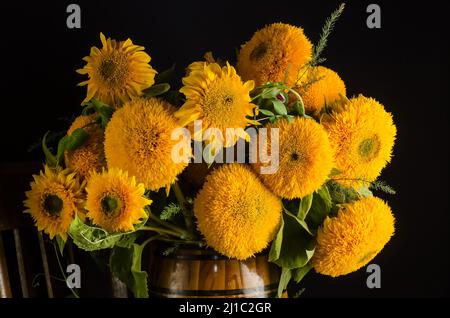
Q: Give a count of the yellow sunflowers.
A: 12